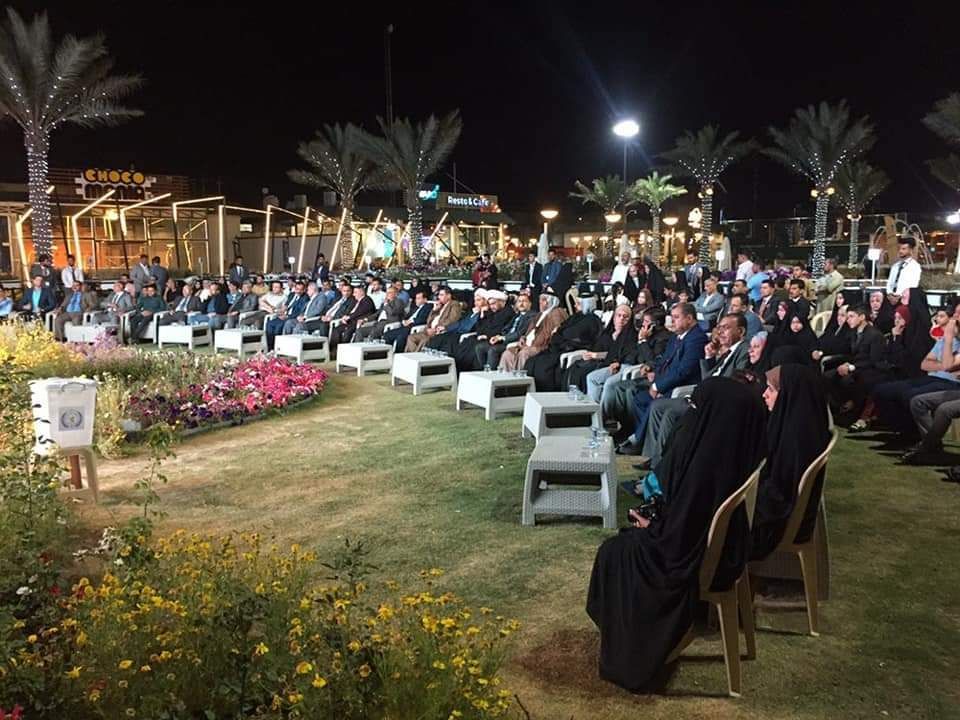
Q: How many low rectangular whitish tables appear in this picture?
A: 9